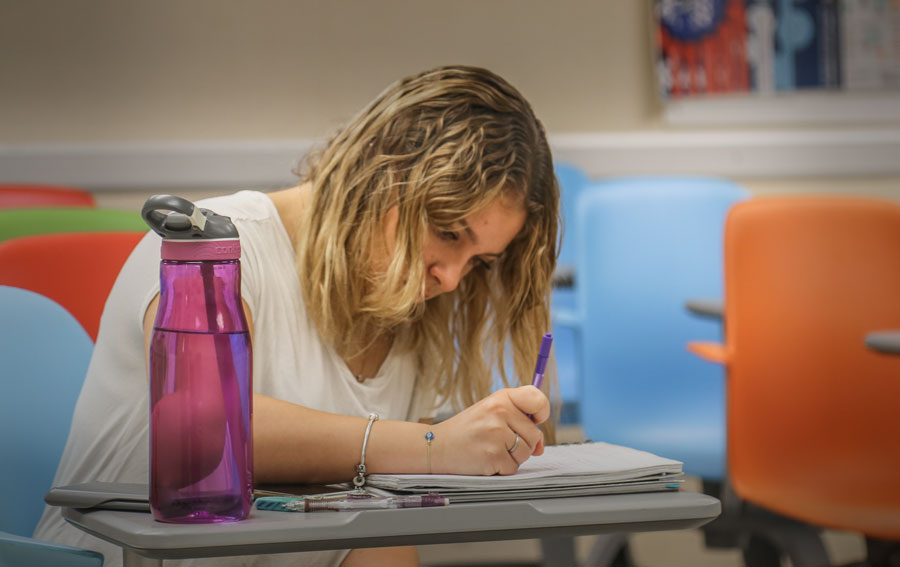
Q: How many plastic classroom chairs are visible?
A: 7